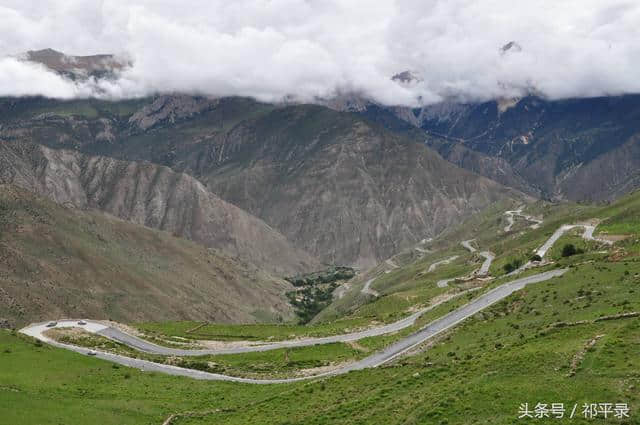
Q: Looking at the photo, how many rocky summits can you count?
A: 3